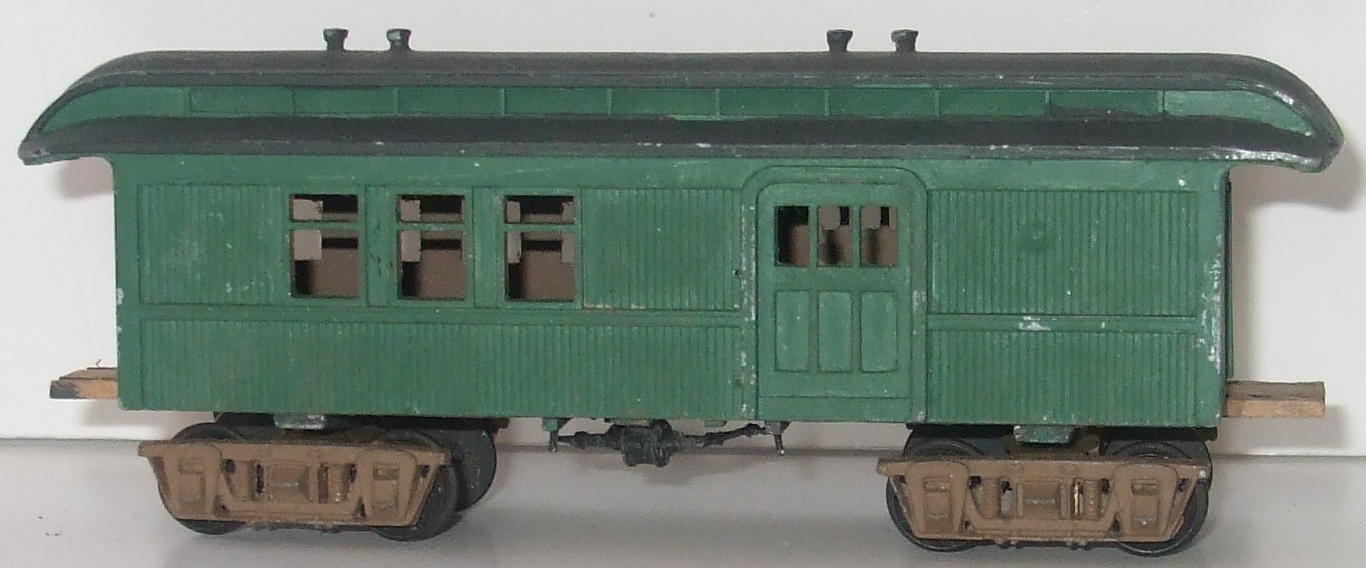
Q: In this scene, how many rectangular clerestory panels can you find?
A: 9